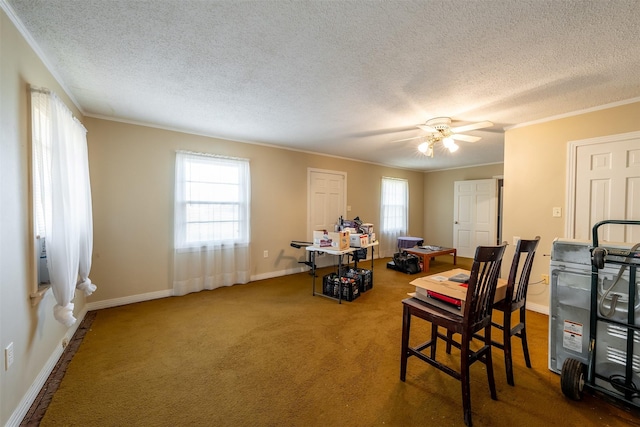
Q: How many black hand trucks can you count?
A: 1